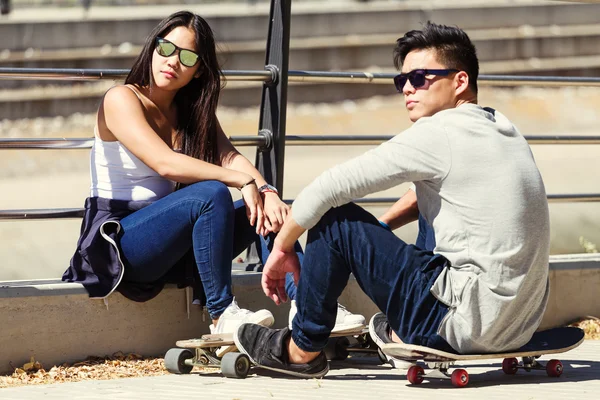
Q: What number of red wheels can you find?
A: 4